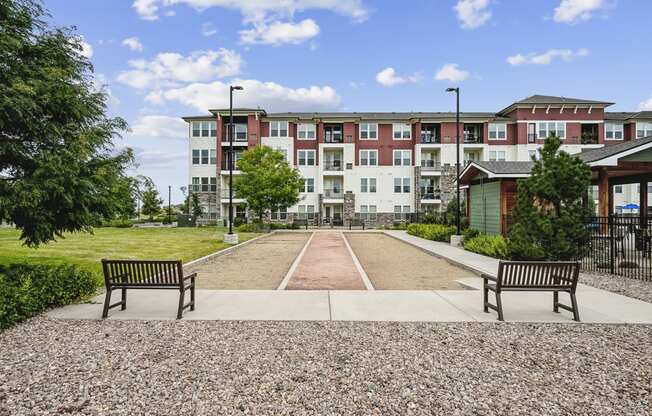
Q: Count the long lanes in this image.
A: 3